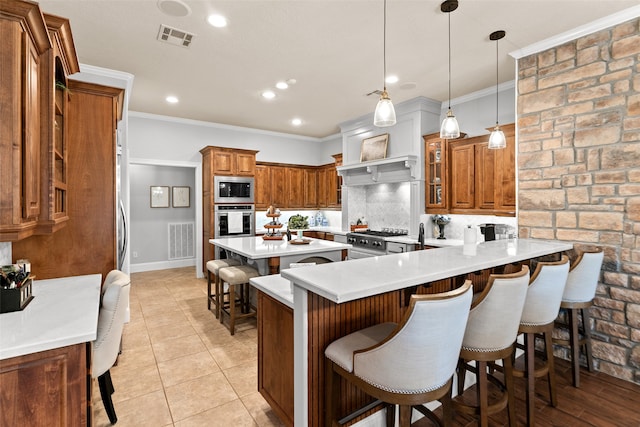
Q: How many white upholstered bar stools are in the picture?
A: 4